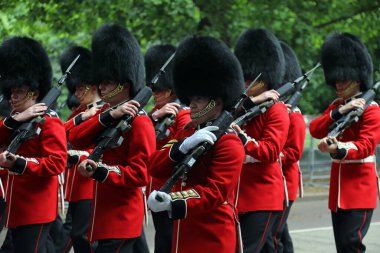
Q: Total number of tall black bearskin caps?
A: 8